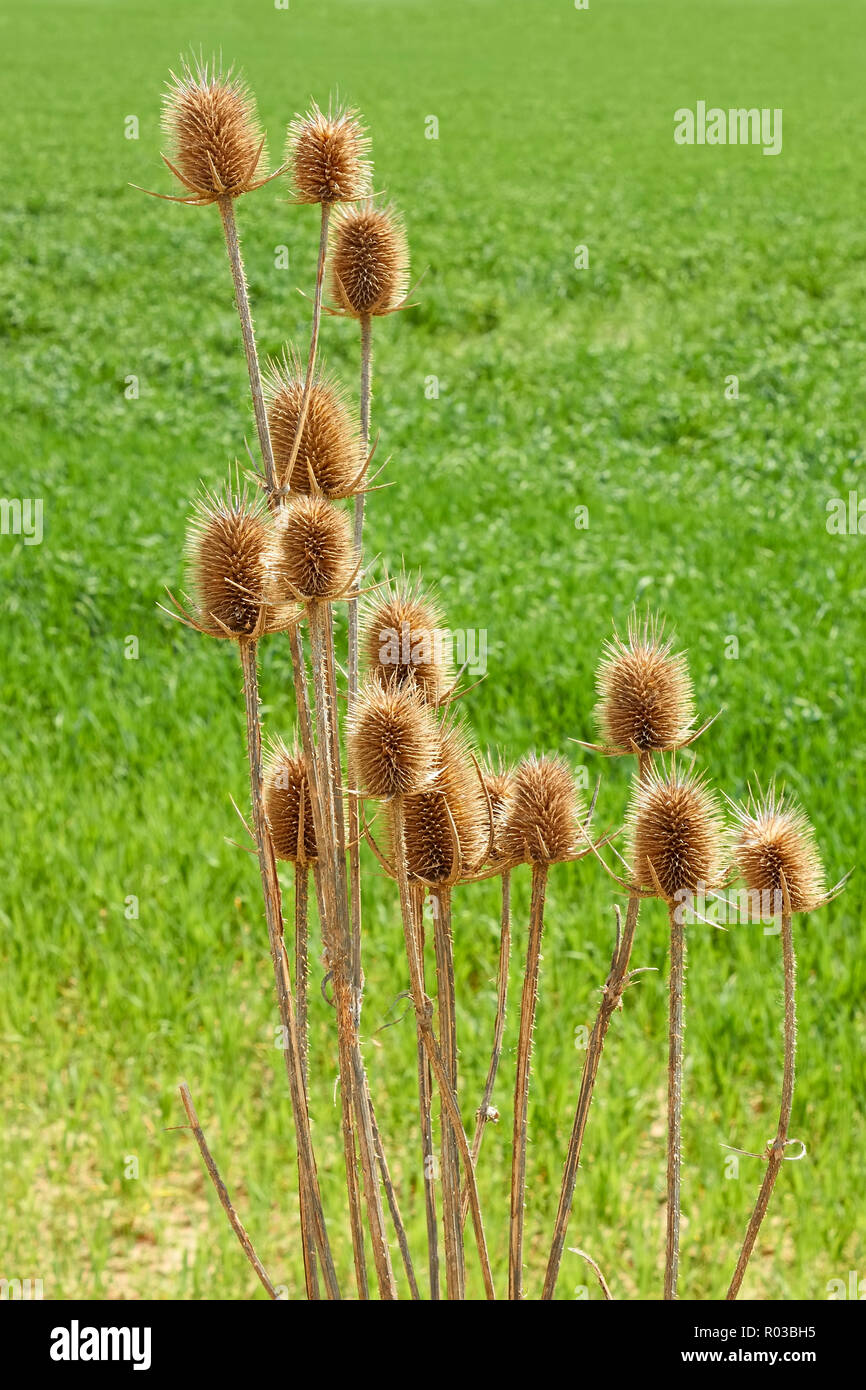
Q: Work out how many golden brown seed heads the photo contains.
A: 15